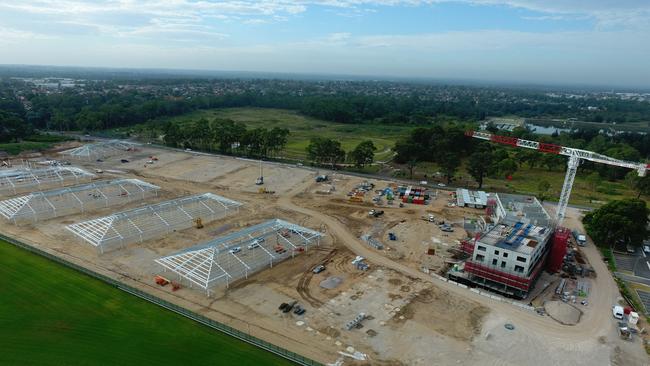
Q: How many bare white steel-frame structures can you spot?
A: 5